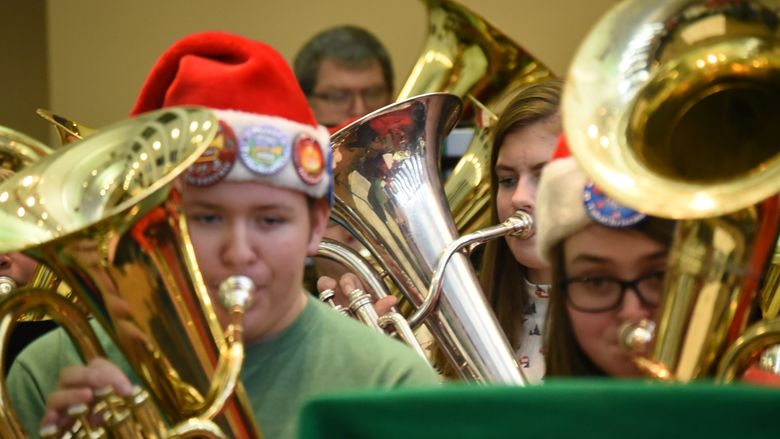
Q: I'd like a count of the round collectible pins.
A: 4